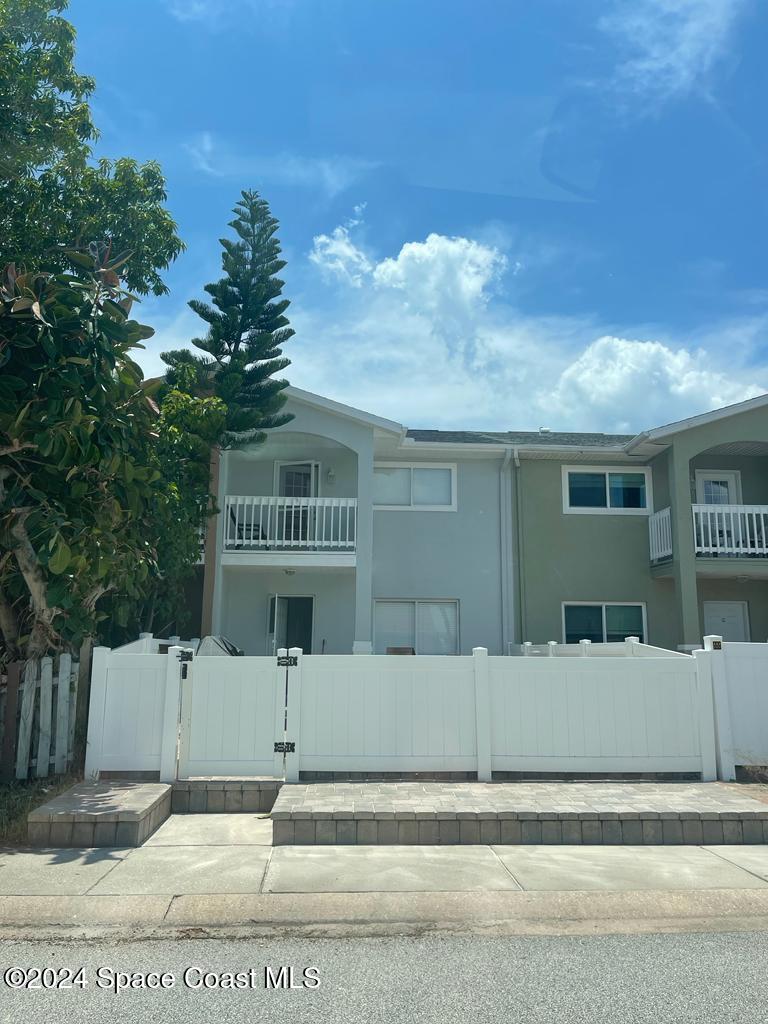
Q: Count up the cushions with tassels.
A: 0